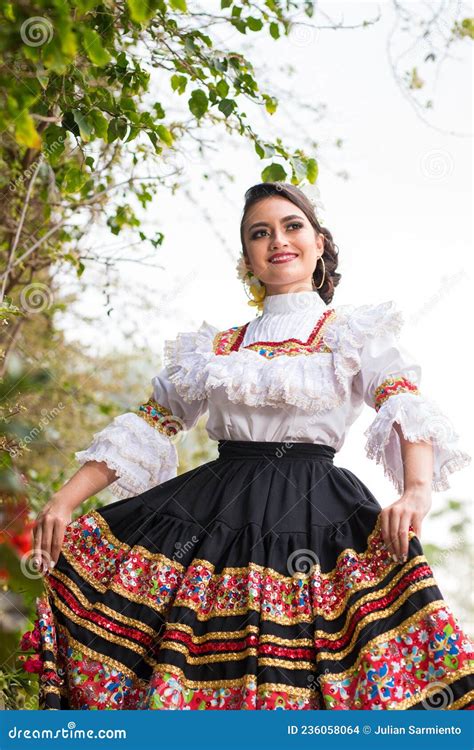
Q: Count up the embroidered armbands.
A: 2